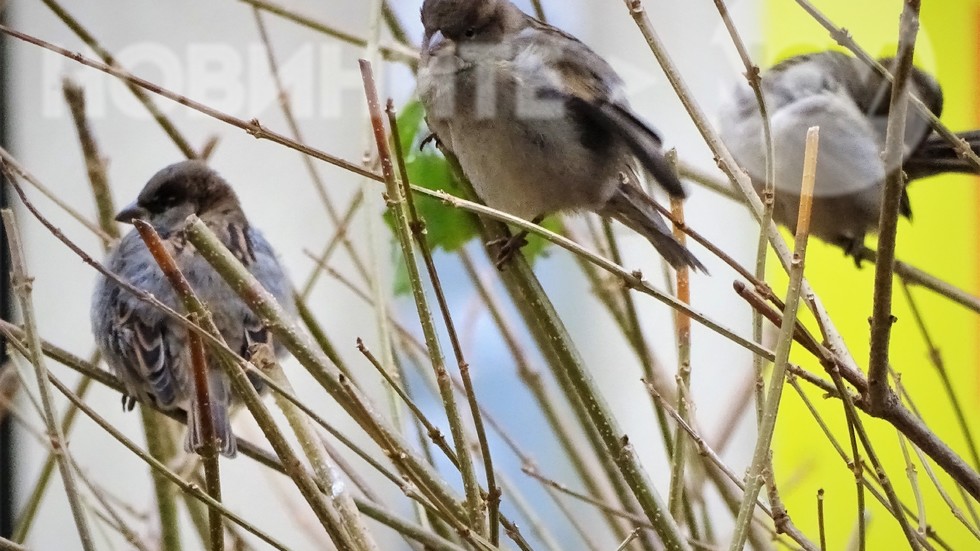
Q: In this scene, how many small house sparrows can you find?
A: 3